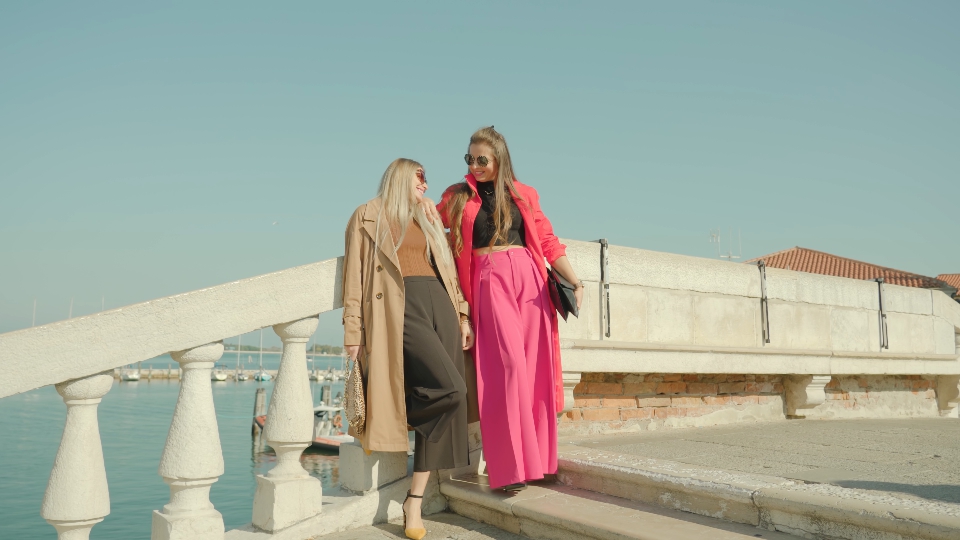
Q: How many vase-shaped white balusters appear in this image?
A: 3